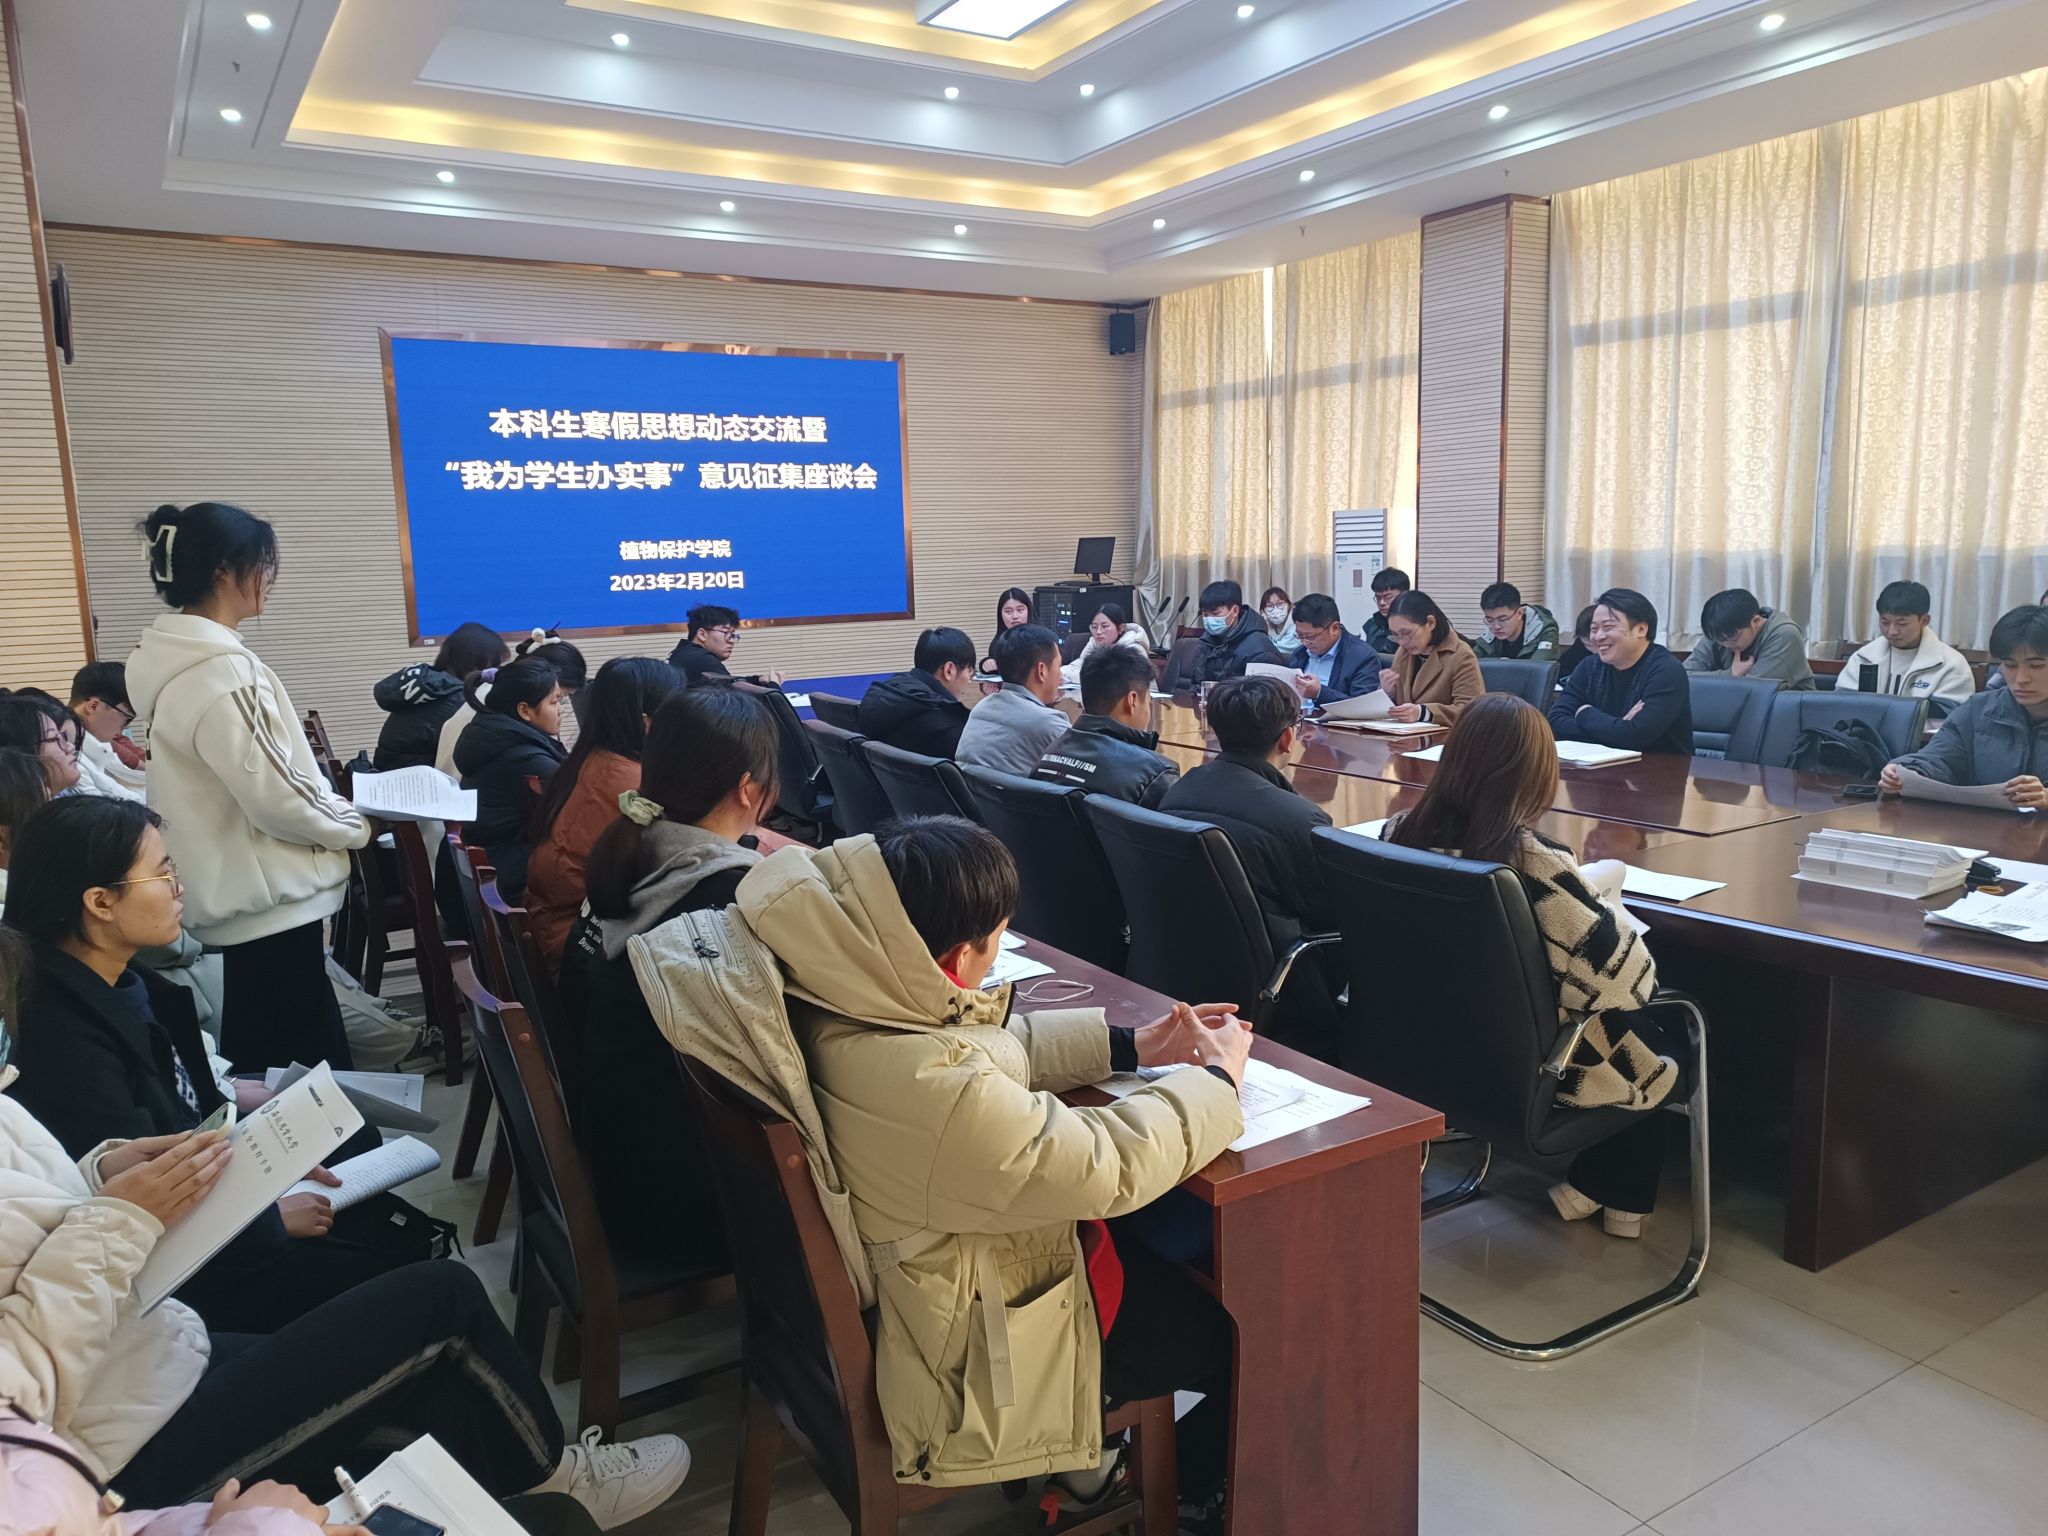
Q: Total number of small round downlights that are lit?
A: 13